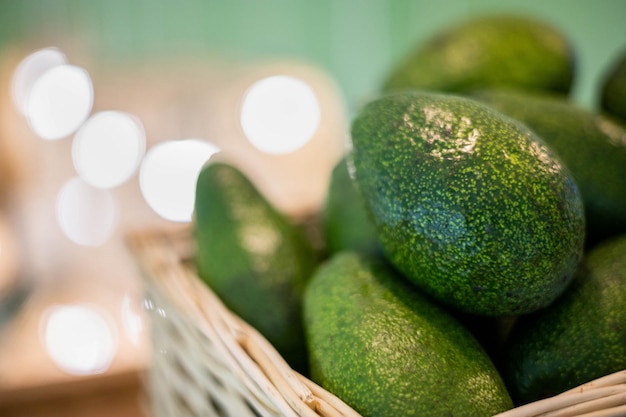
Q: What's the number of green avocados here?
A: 8